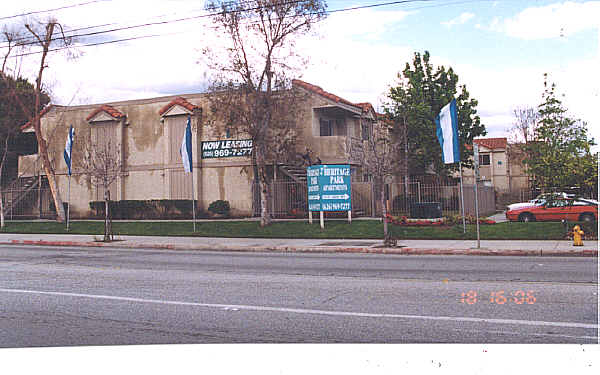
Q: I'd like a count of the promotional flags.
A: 3